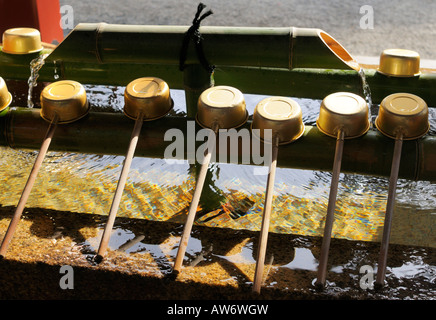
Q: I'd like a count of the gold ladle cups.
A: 9